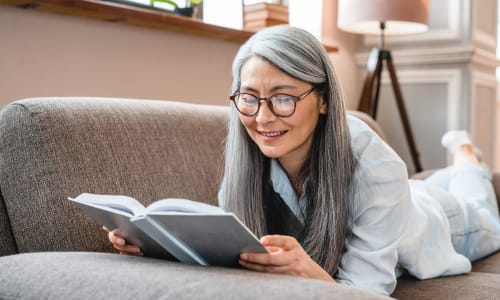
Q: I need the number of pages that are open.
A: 2